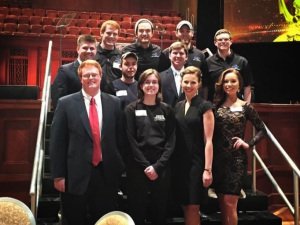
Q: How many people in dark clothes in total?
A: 11